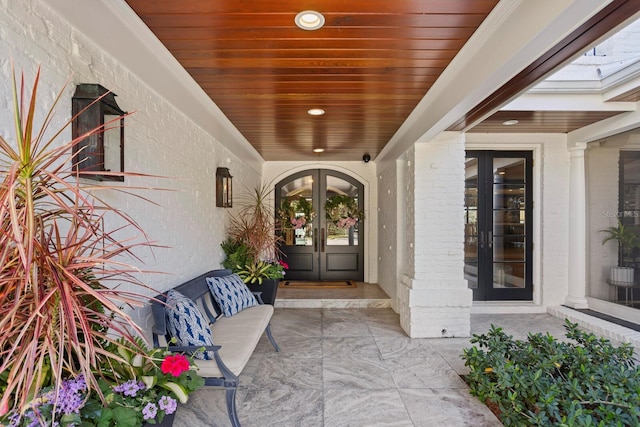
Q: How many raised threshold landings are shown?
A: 1